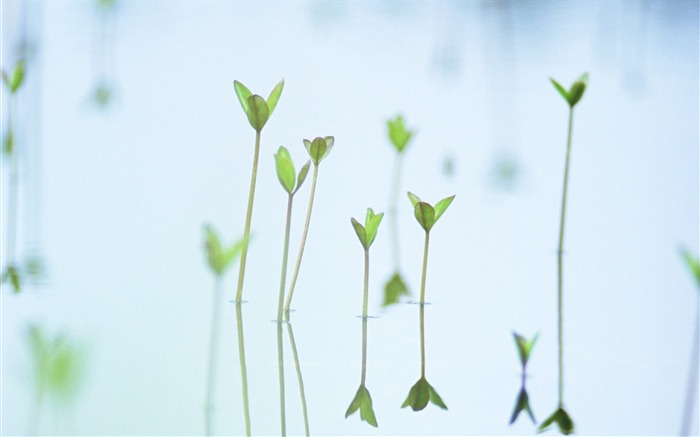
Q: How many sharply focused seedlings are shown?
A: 6